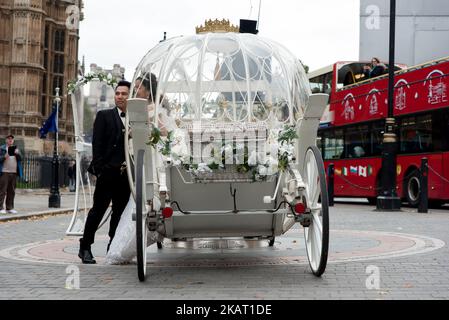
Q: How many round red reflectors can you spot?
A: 2